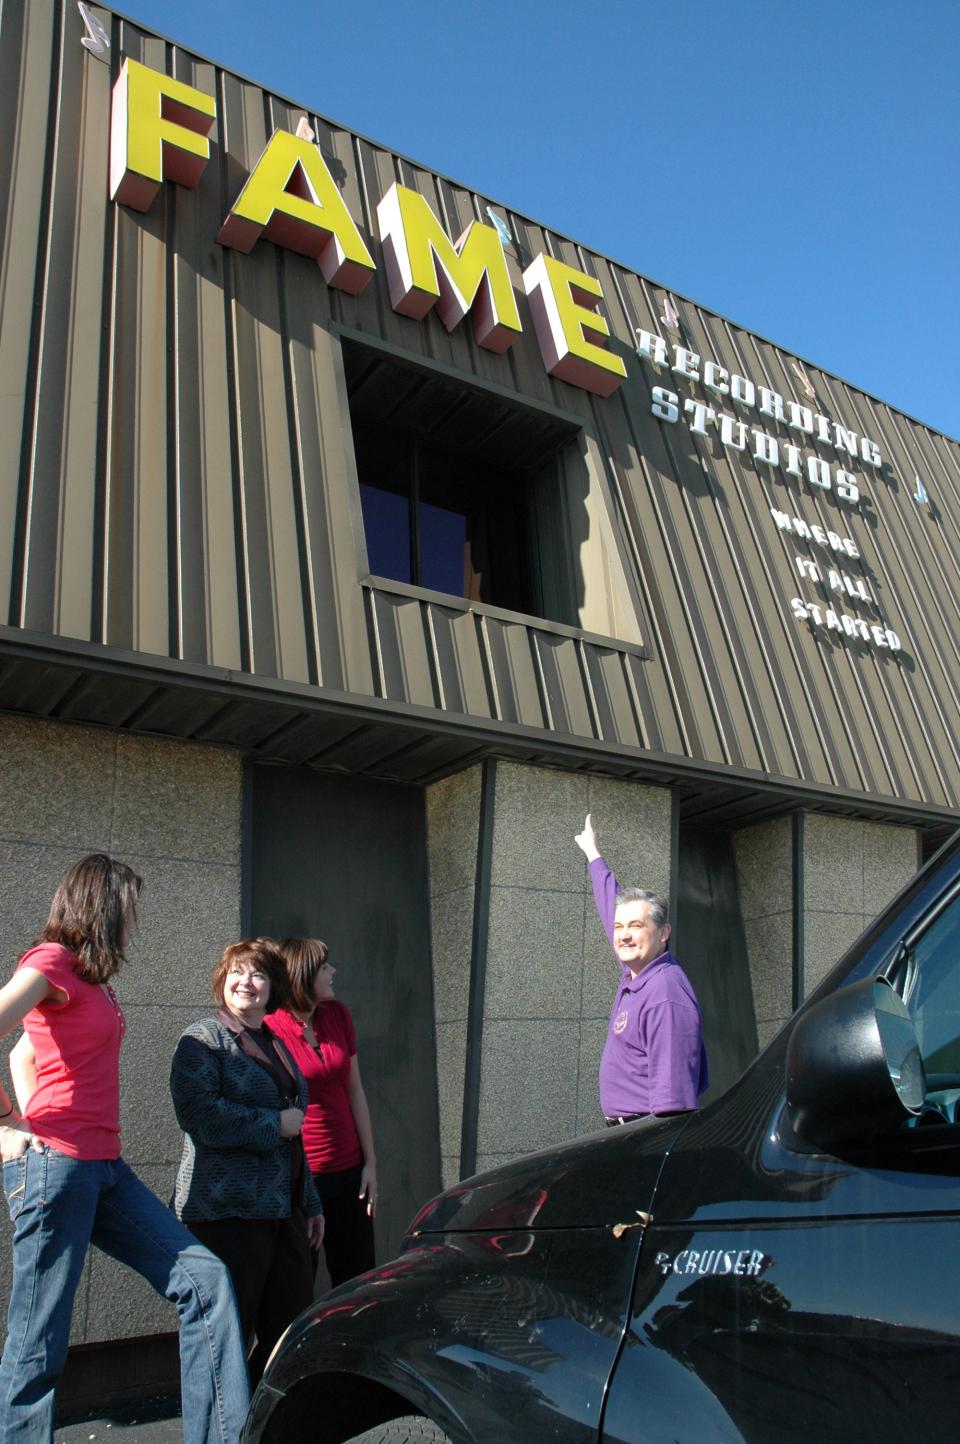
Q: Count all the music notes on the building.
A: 6